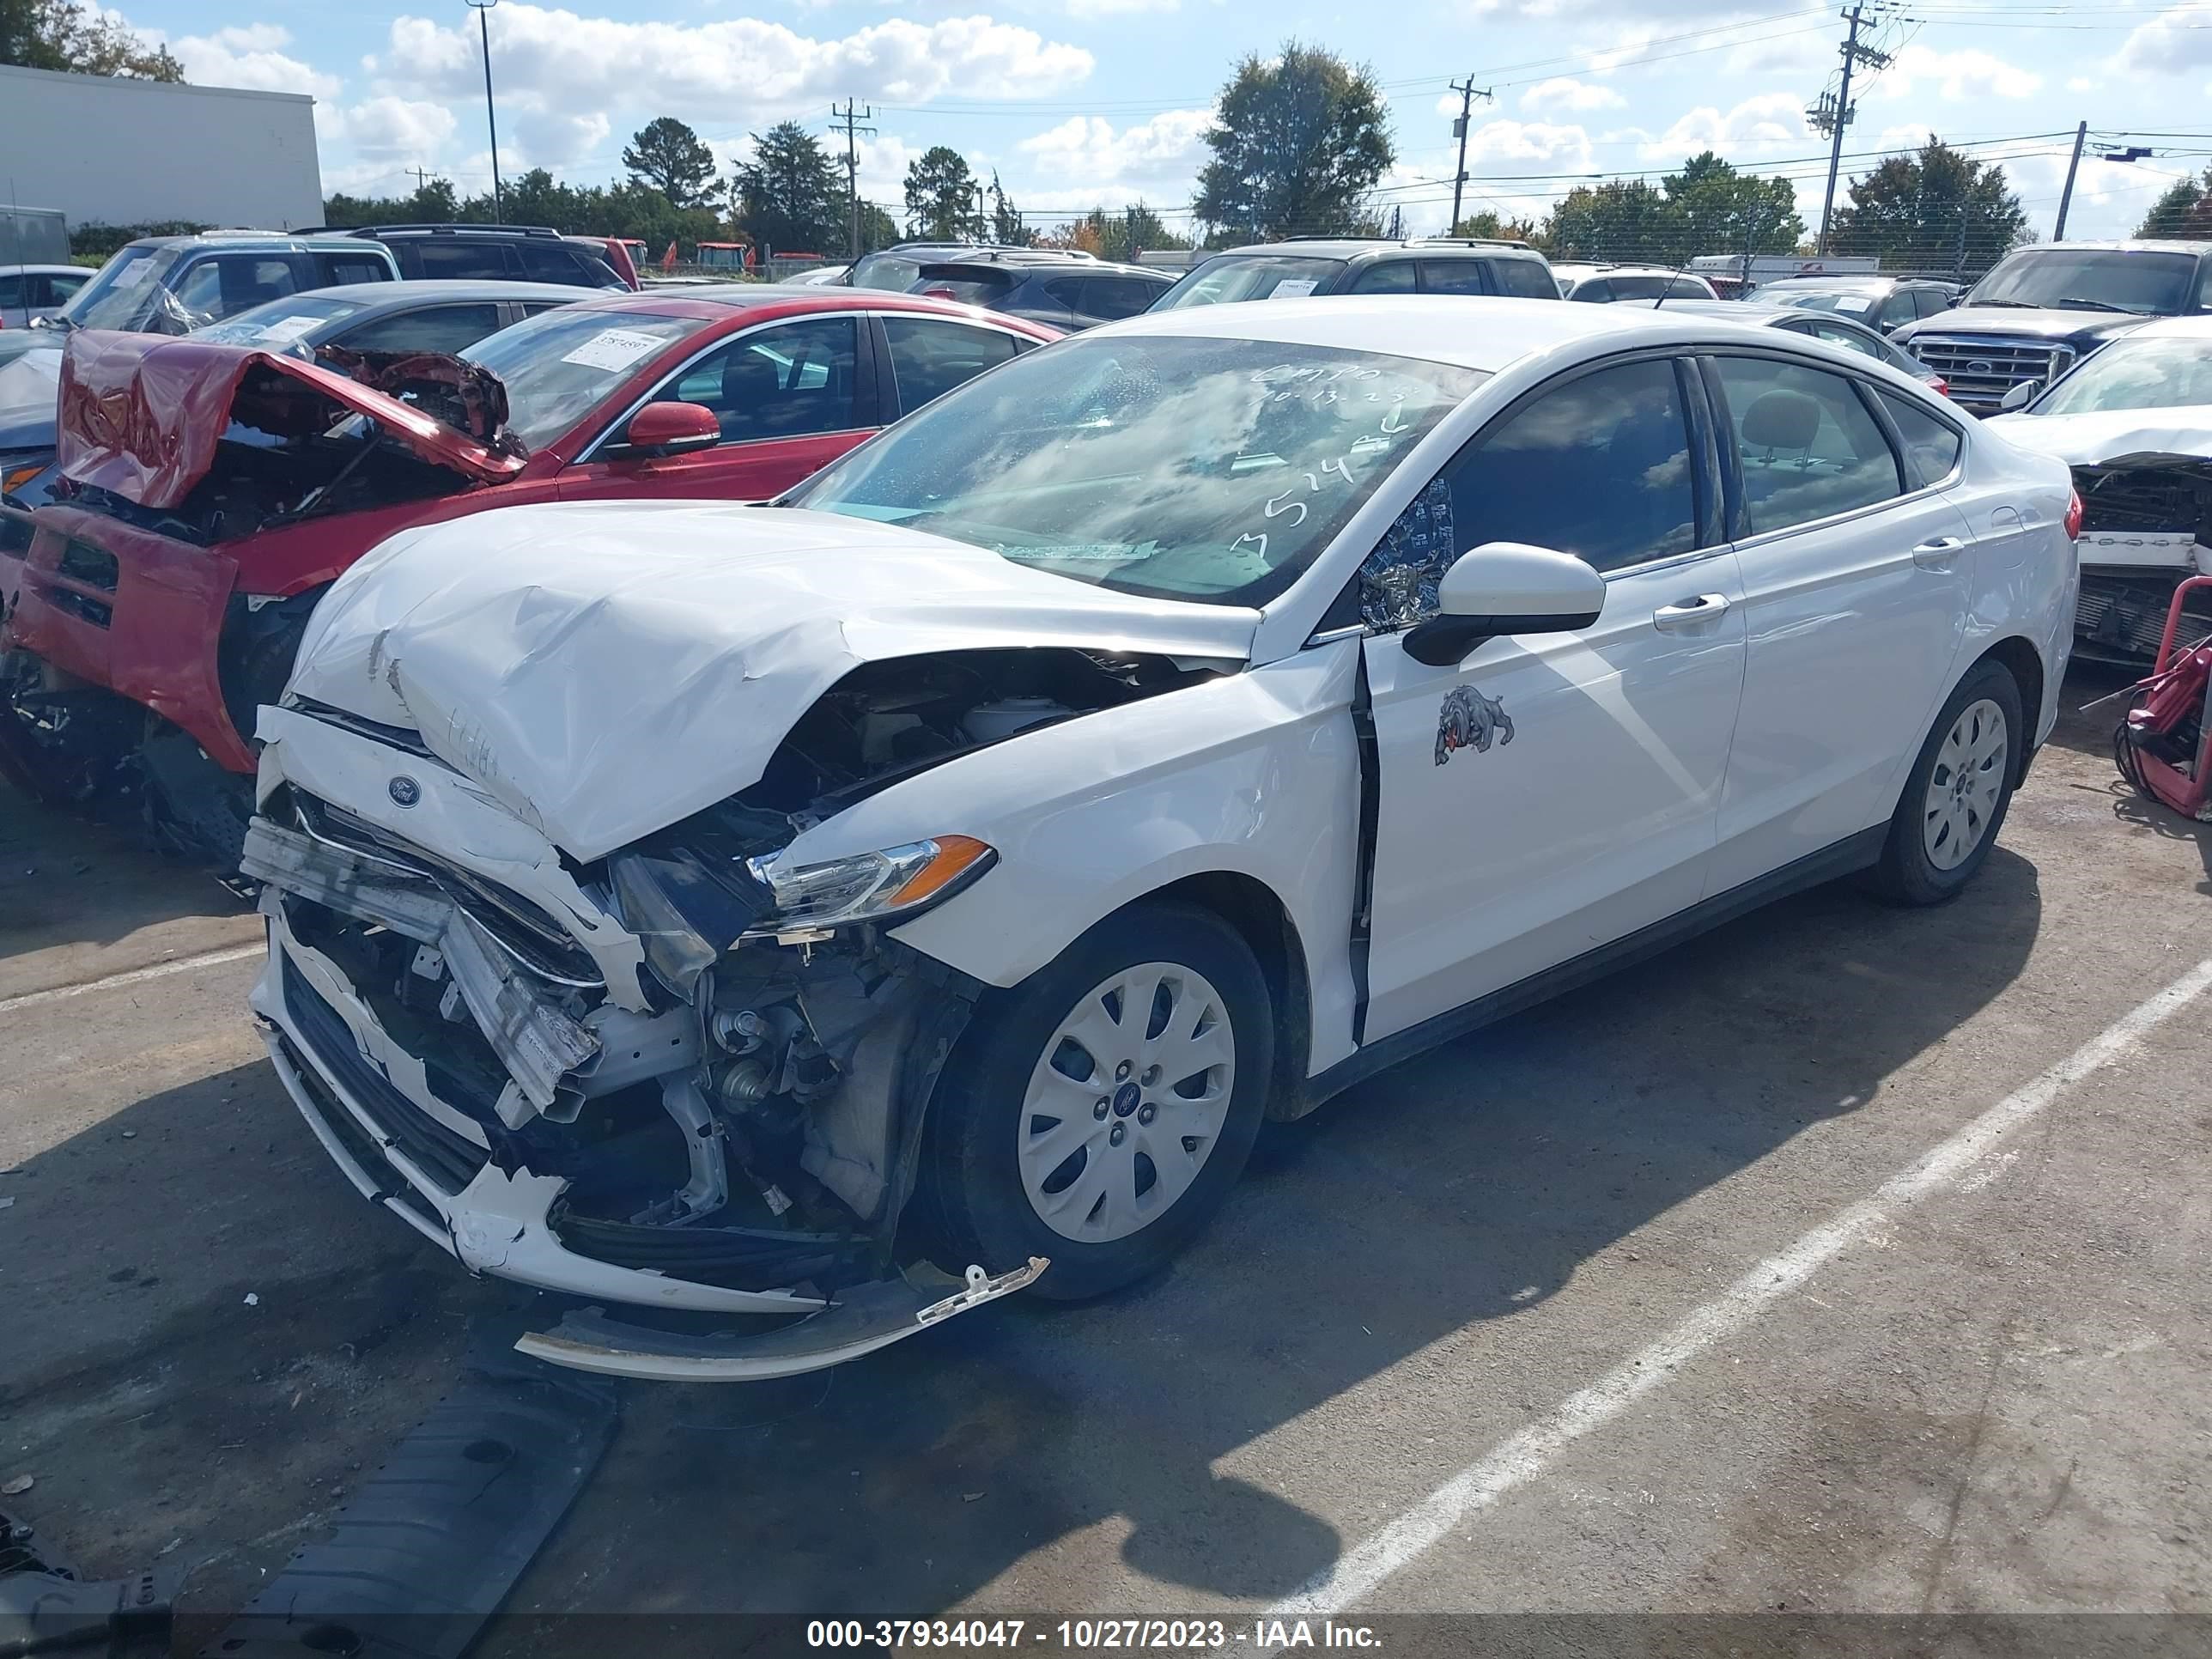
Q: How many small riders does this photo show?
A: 0